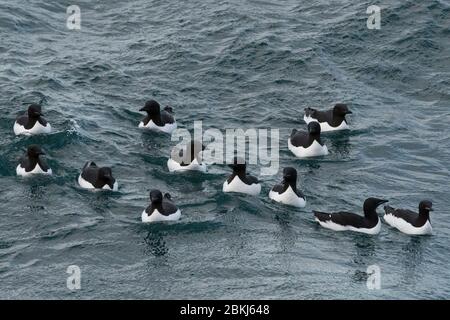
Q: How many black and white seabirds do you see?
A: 12